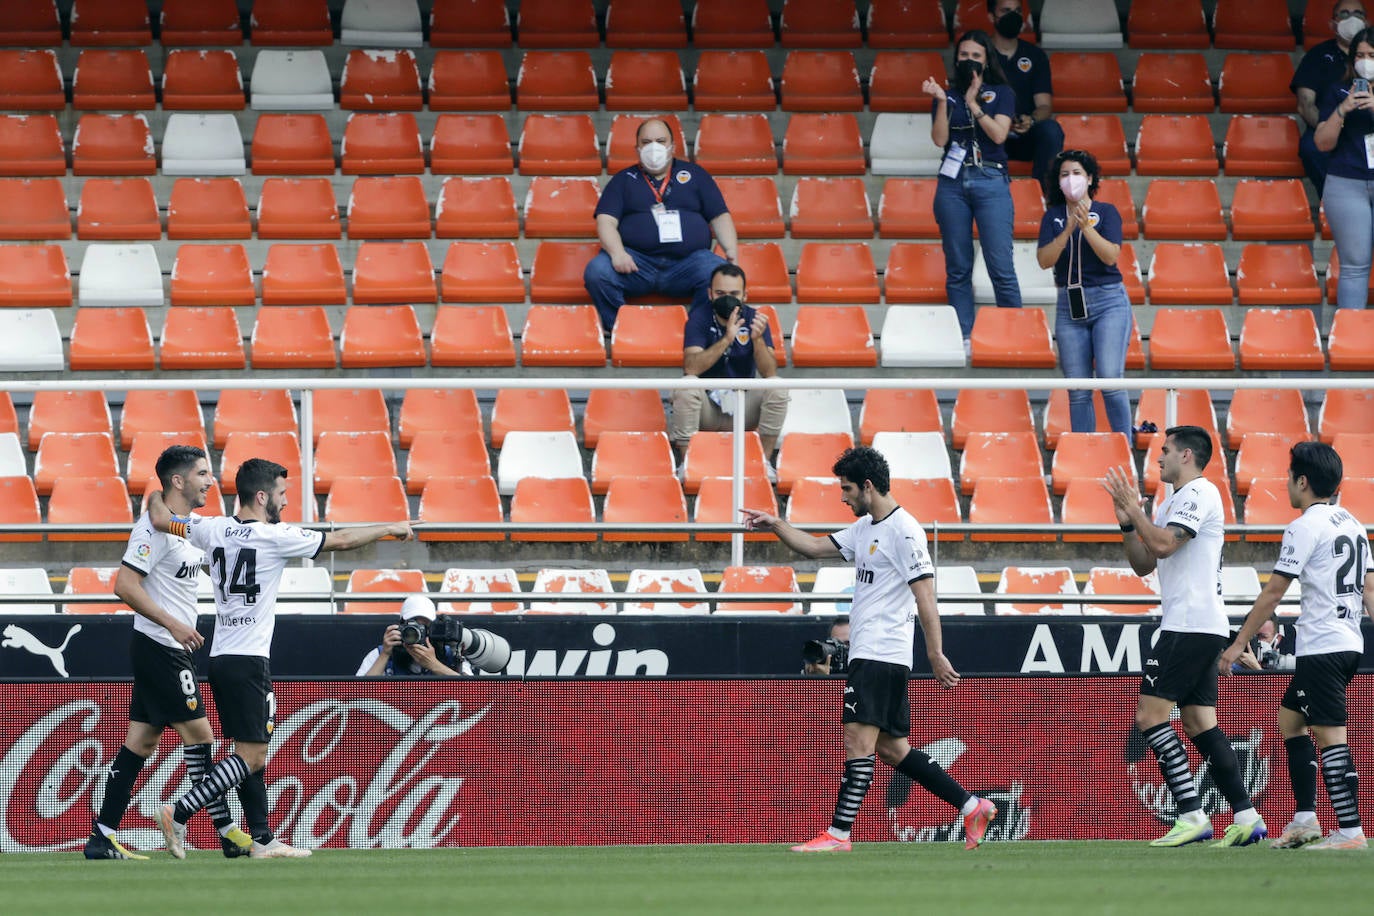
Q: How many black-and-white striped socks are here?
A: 5